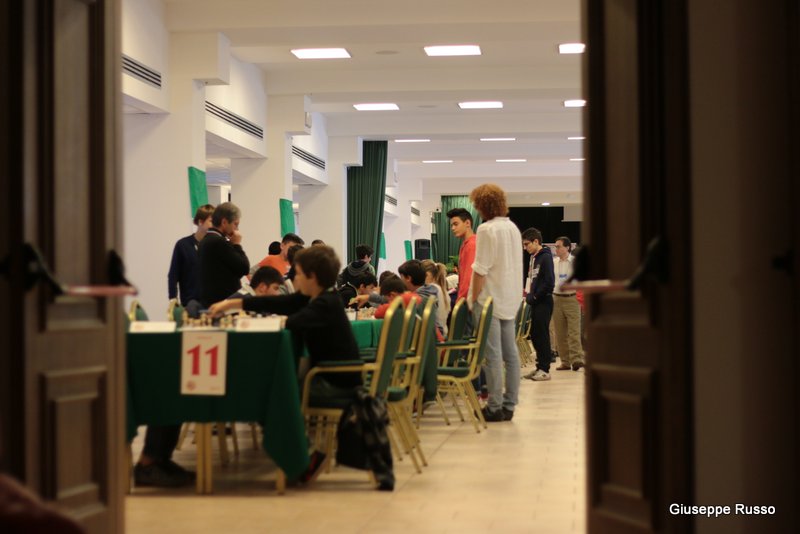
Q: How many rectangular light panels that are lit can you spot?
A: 12